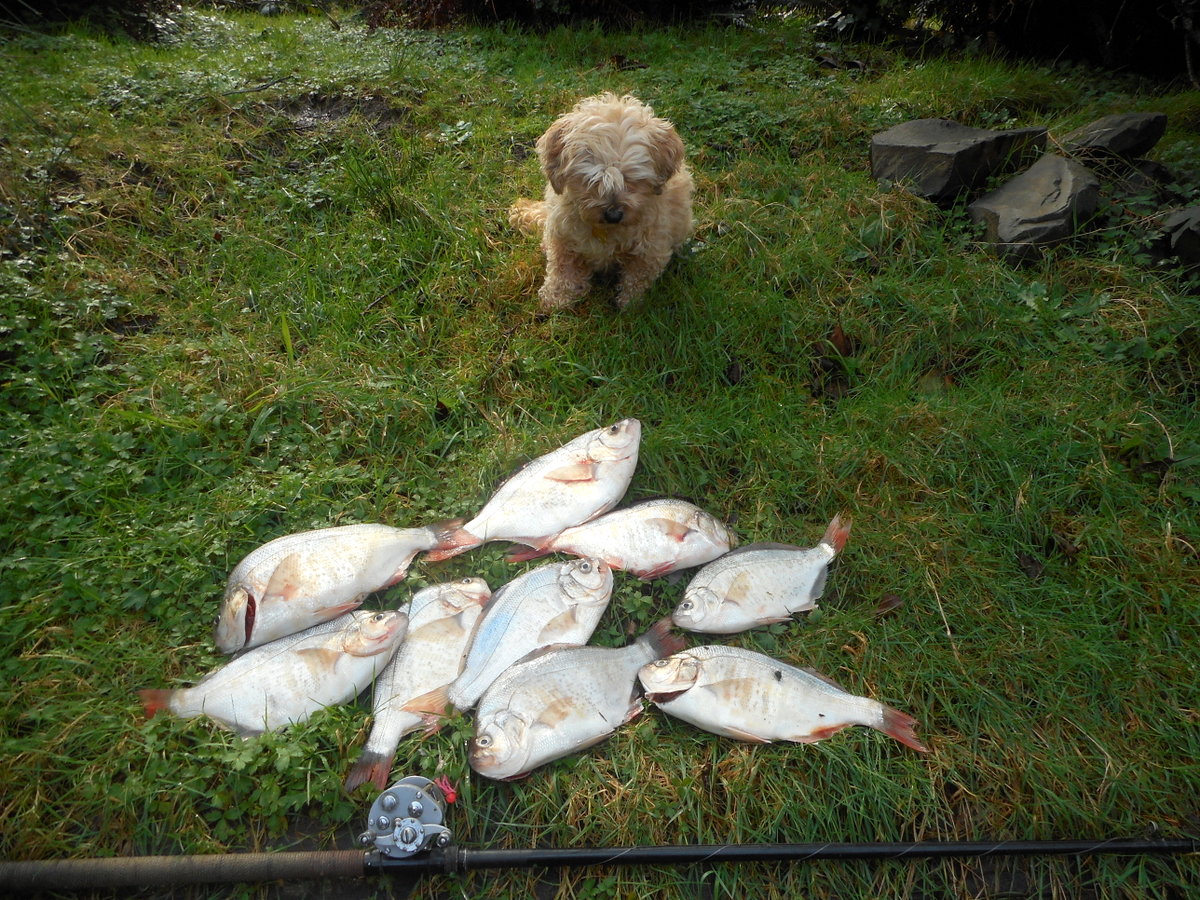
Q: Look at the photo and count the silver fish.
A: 9